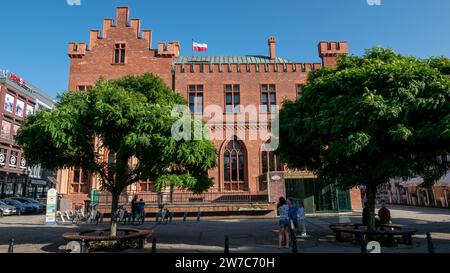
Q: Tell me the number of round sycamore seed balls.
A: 0